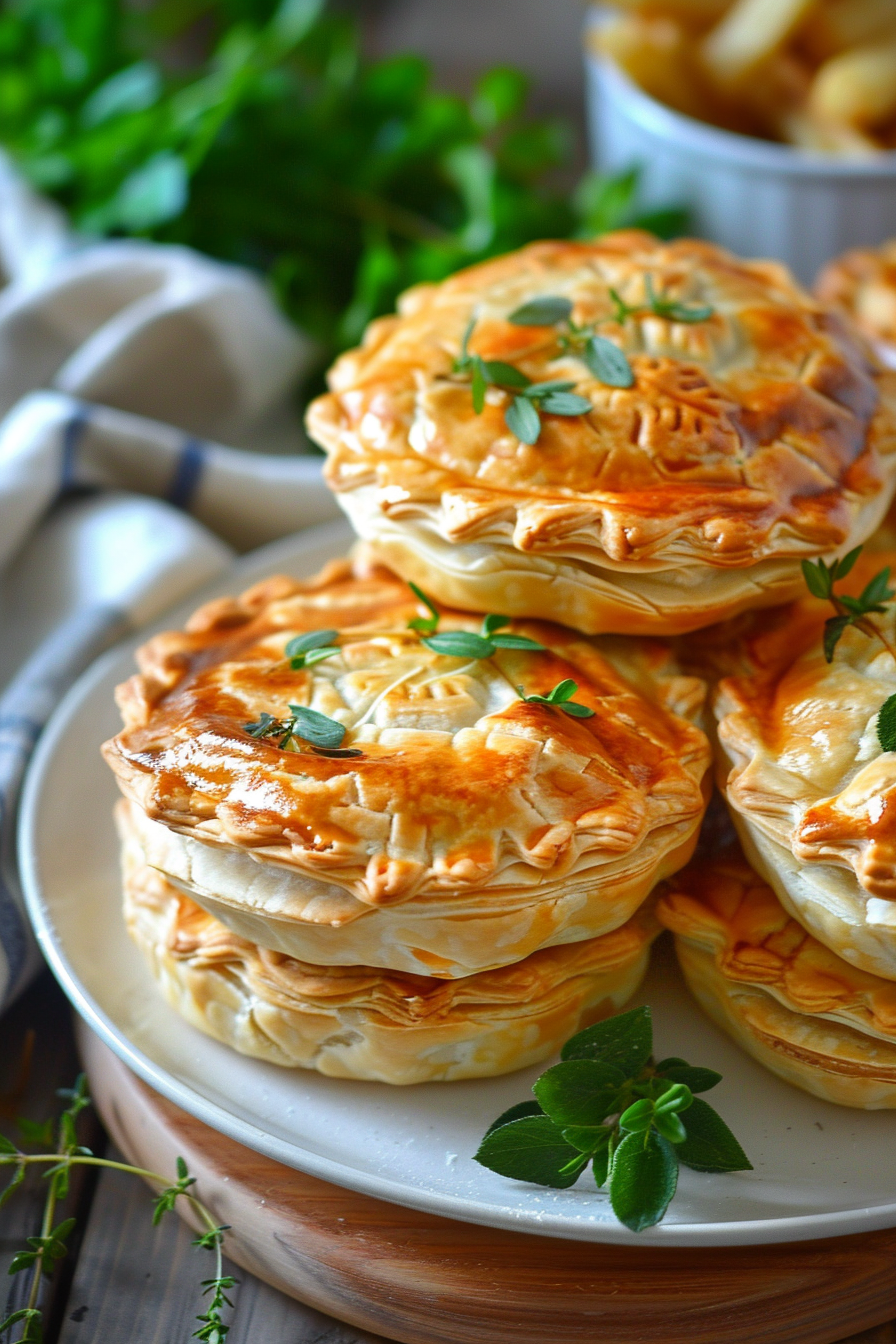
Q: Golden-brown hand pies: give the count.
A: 6